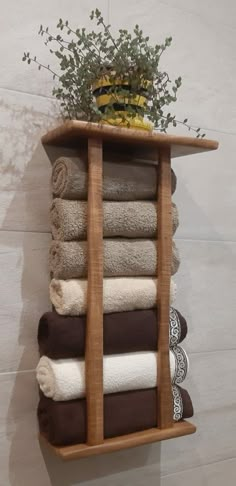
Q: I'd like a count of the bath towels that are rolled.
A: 7